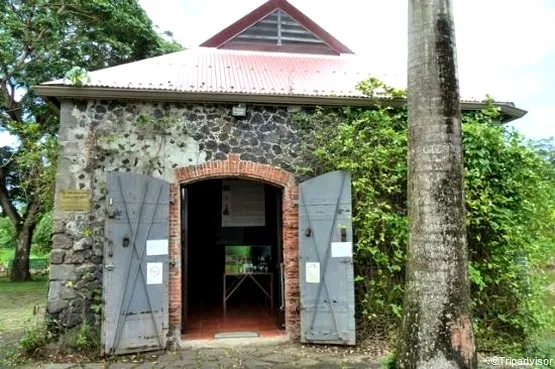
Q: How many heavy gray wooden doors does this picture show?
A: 2